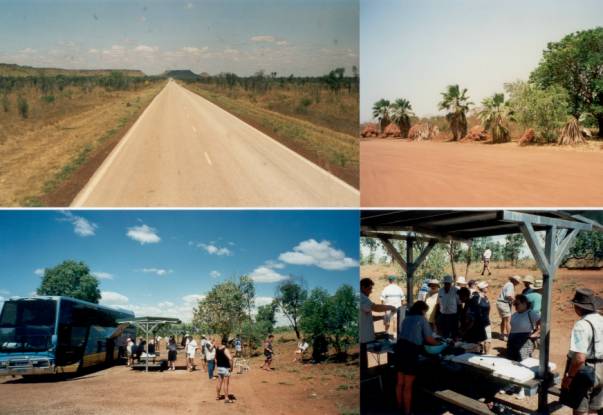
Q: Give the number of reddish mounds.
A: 5